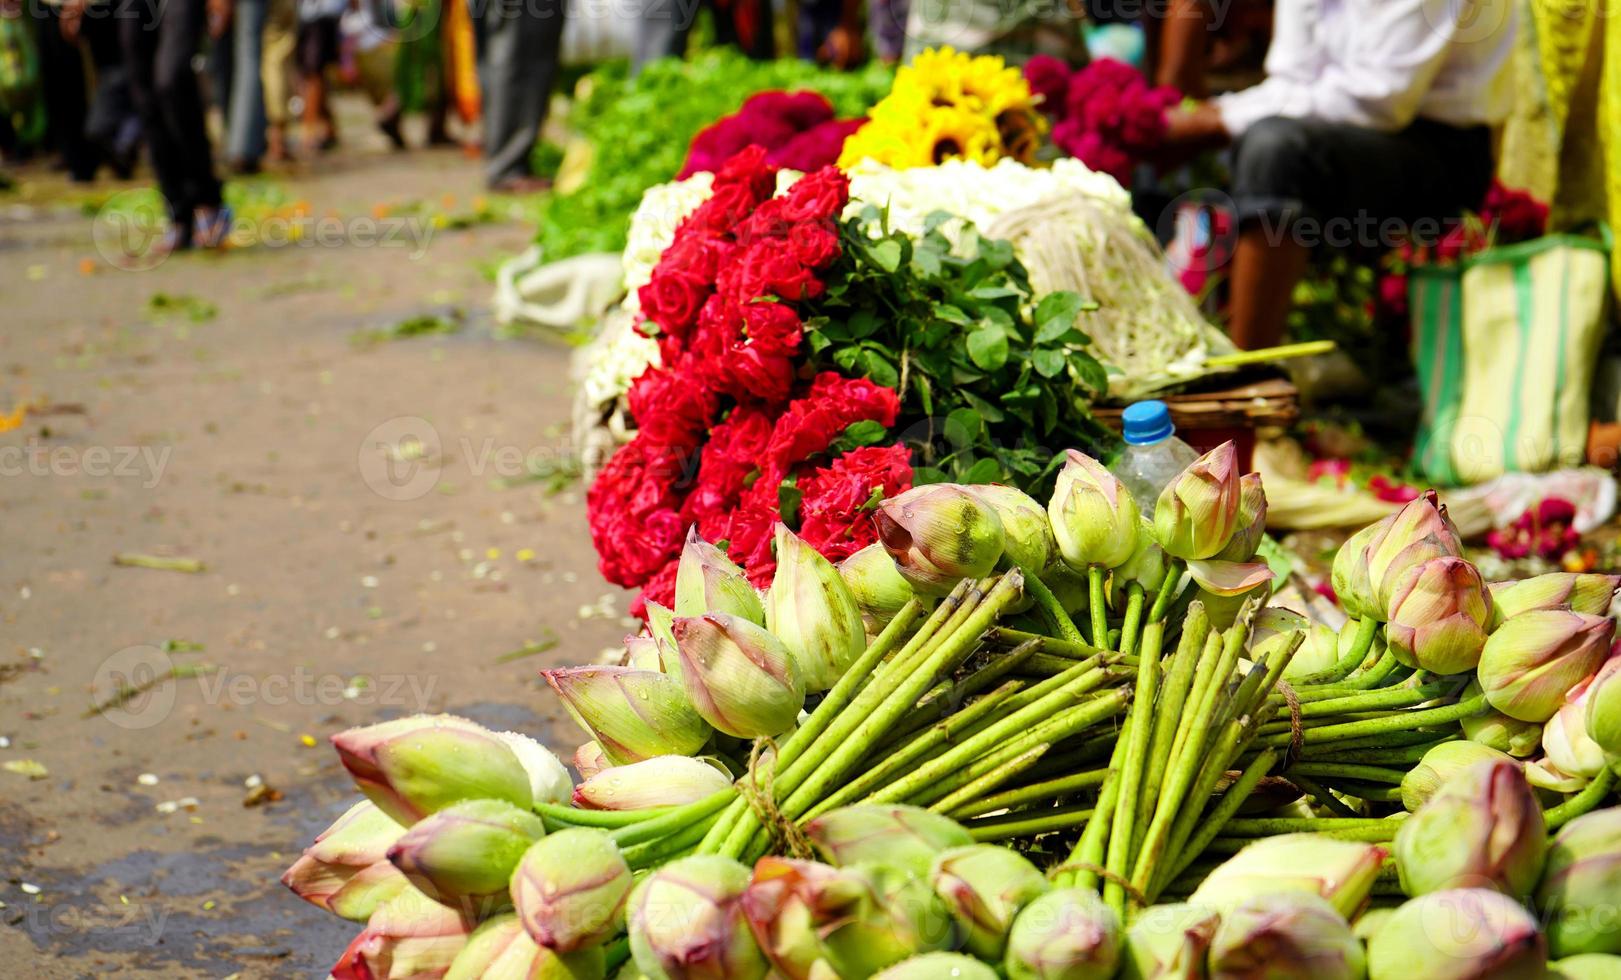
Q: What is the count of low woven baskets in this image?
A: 1